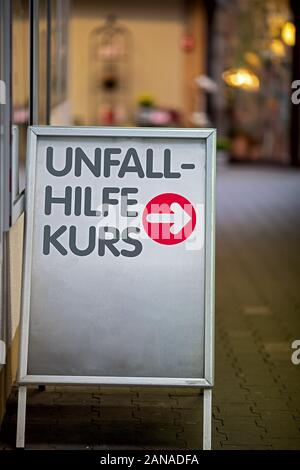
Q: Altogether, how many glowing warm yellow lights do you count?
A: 4